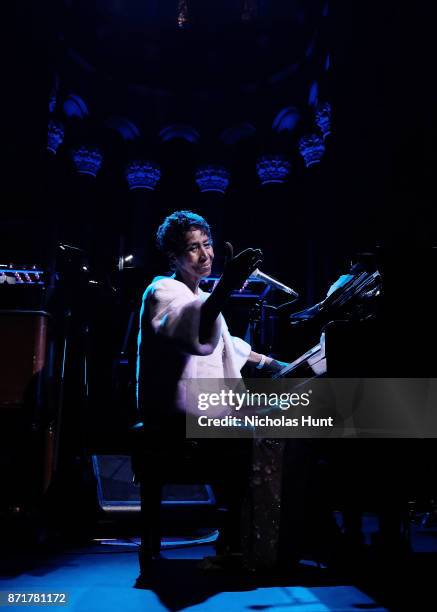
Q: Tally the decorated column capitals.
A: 7